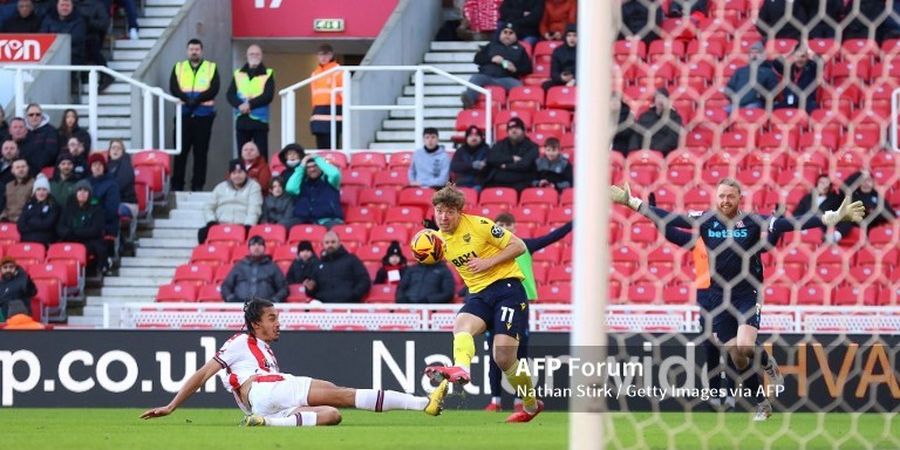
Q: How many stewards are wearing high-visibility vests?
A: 3